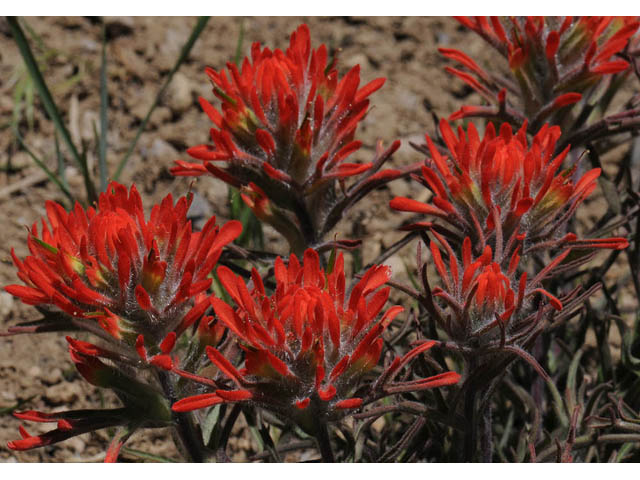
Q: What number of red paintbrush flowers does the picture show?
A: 6